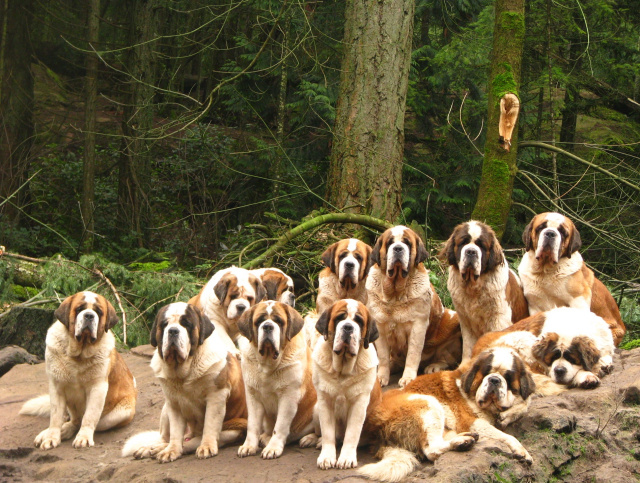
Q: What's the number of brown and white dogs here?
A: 12